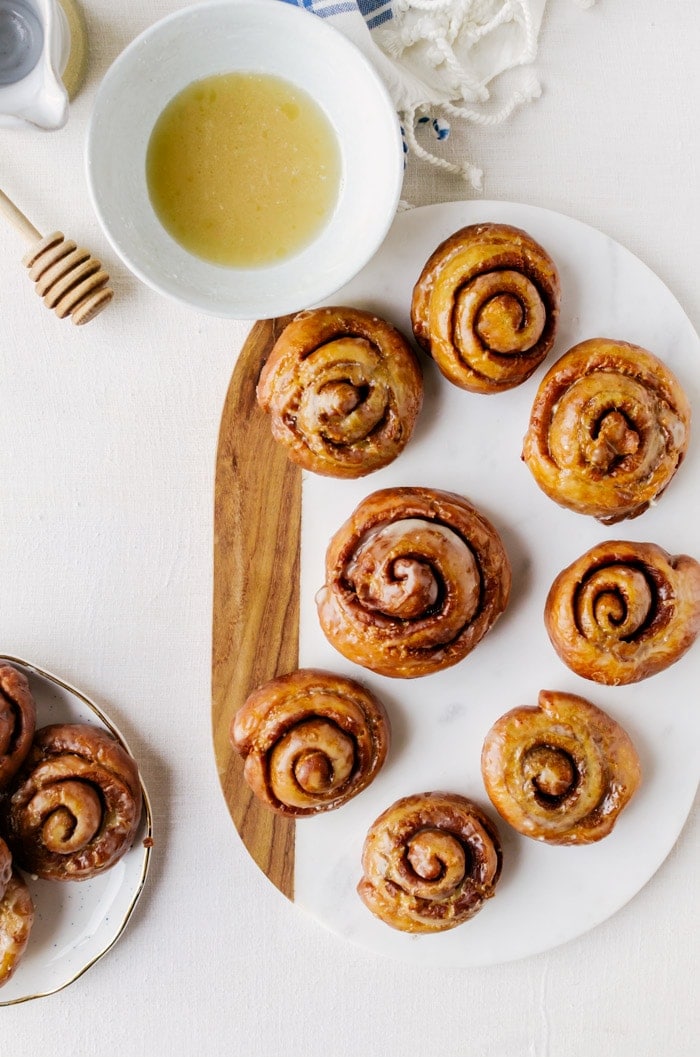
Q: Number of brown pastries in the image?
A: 12